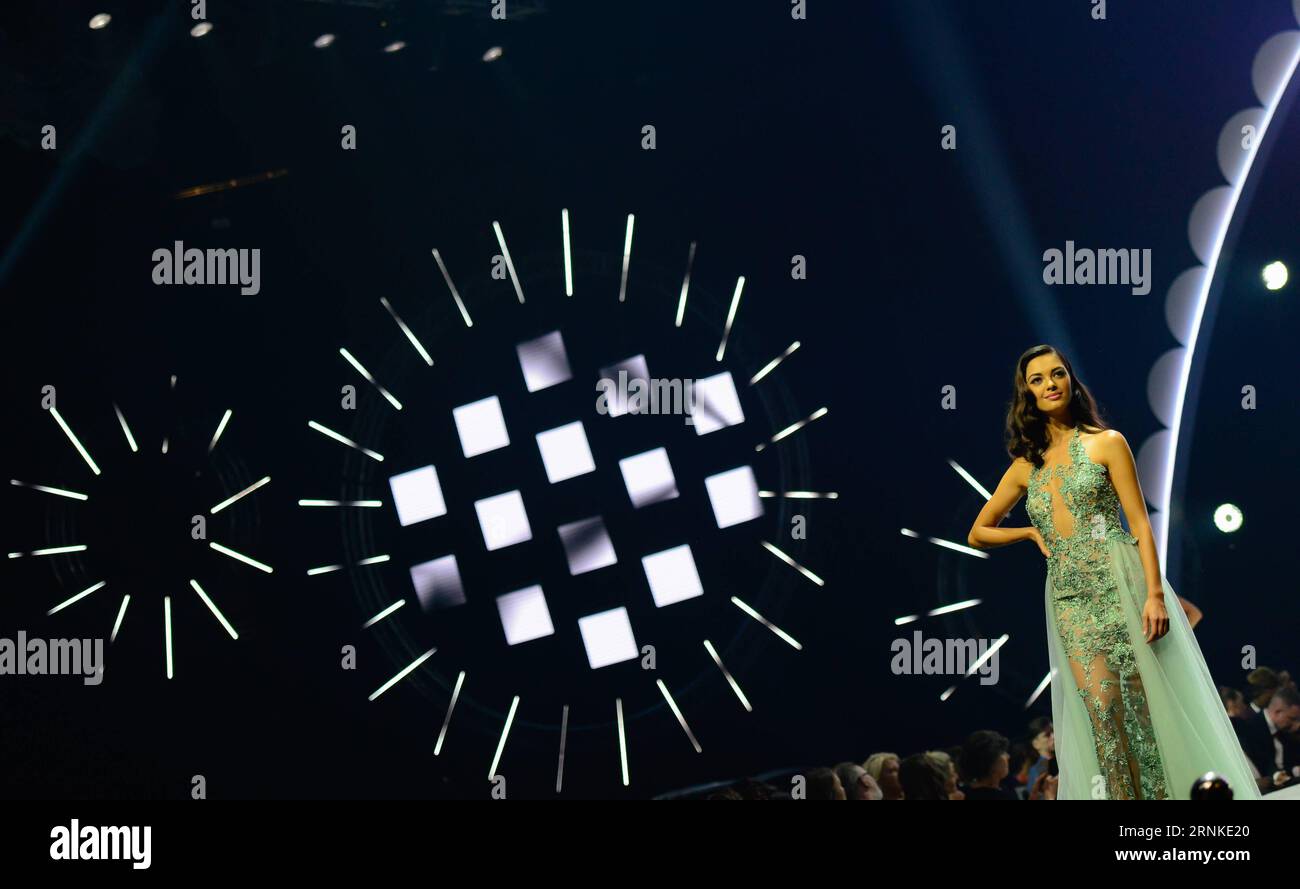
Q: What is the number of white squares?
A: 14